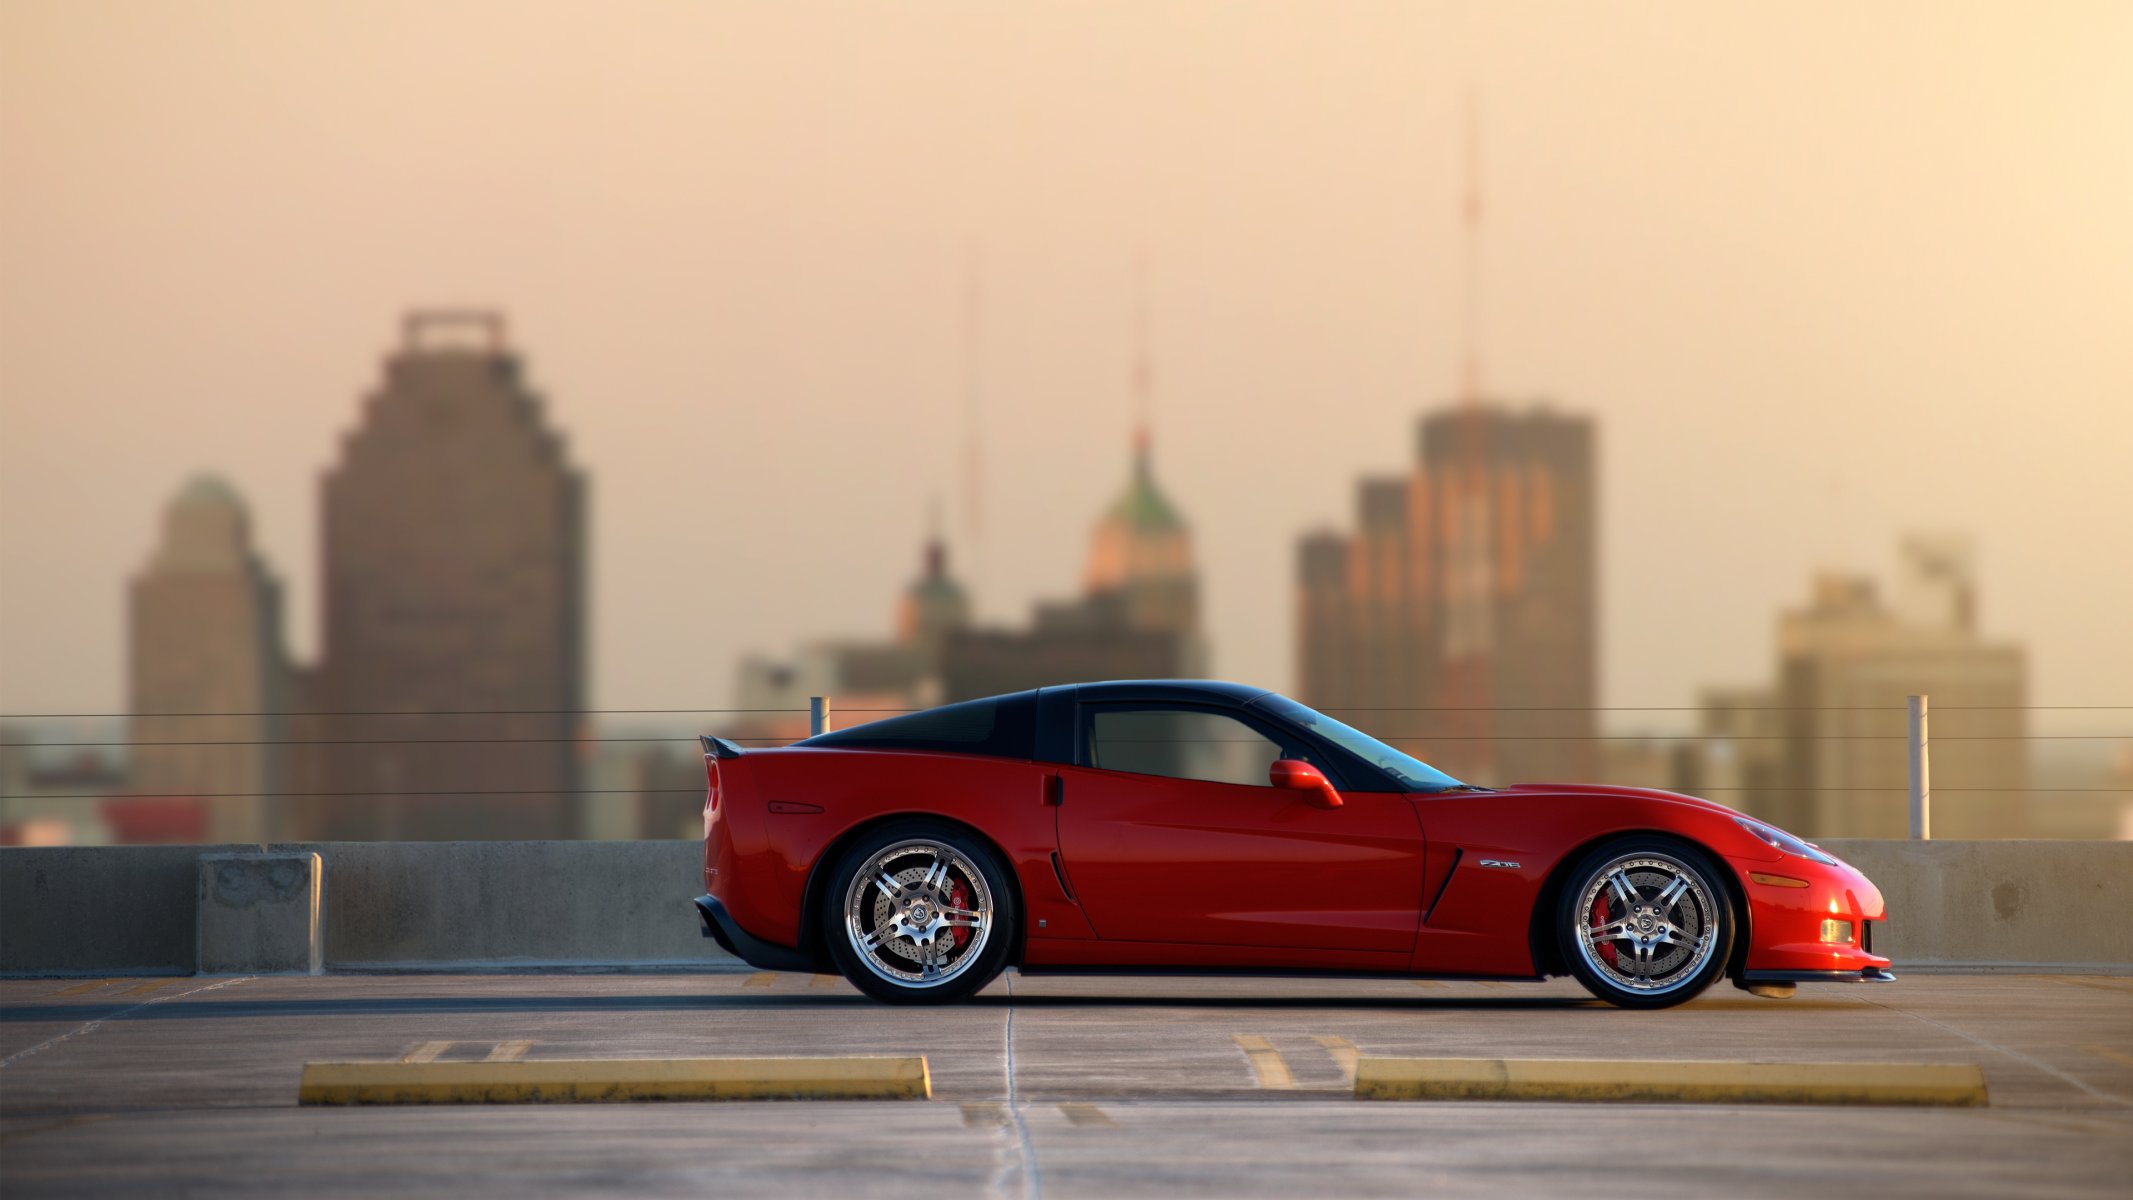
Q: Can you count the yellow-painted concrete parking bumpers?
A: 2